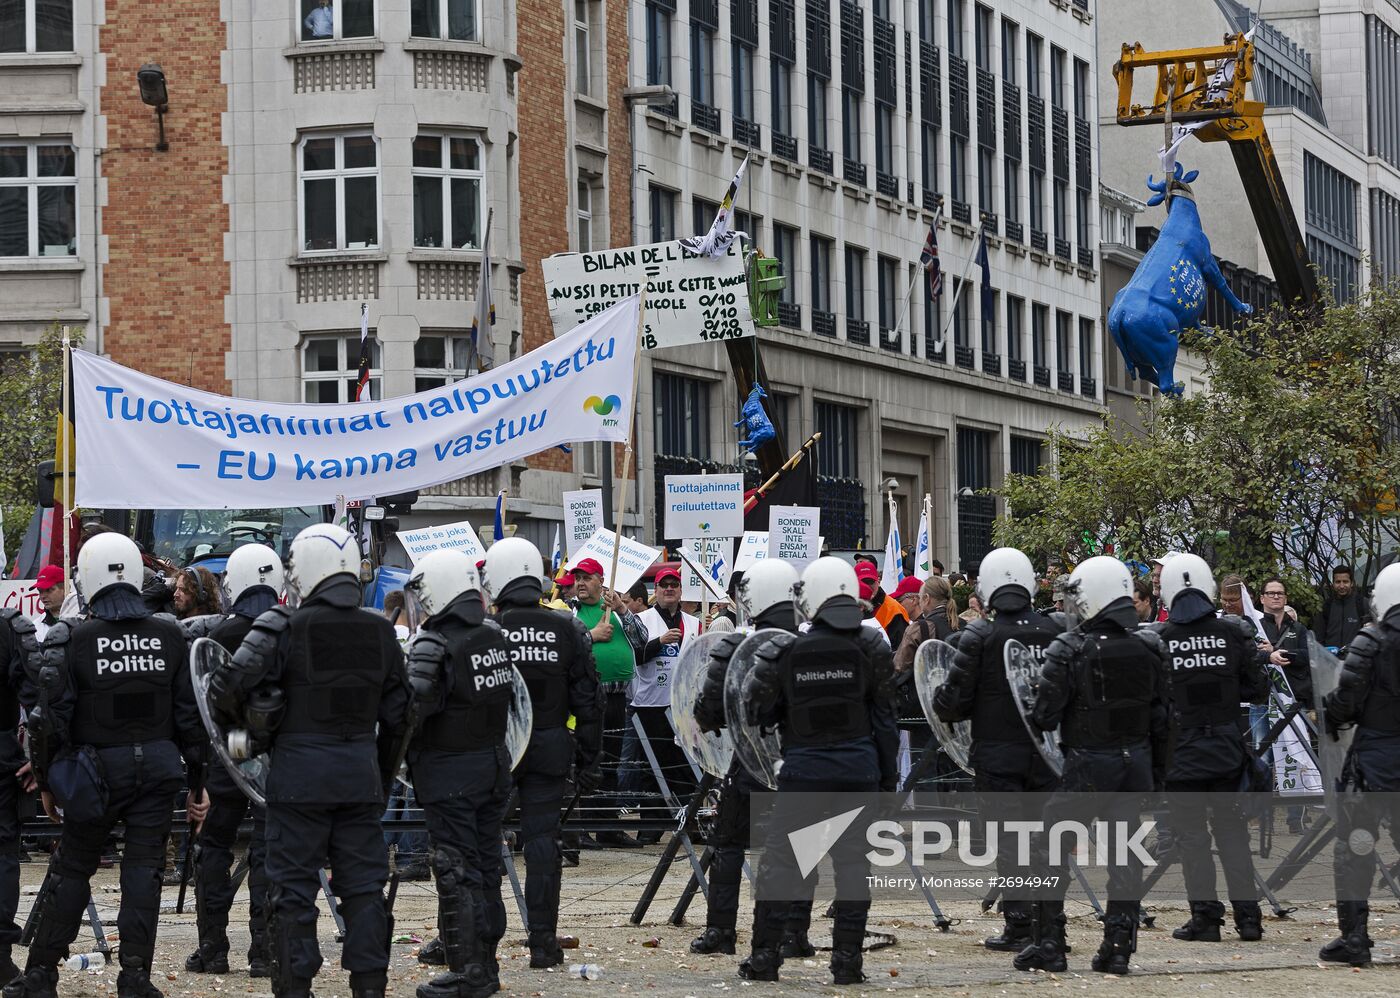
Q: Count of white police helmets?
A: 11